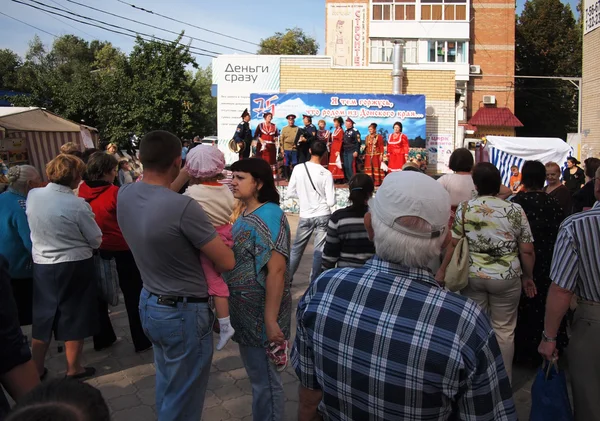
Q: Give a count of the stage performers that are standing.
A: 9